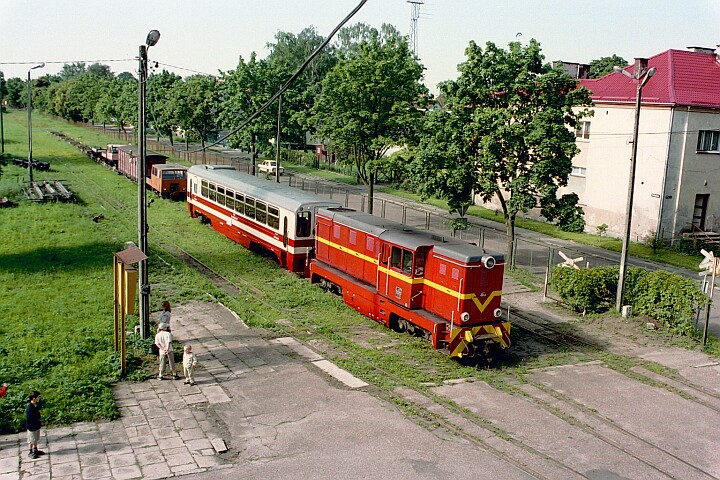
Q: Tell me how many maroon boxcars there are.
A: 1